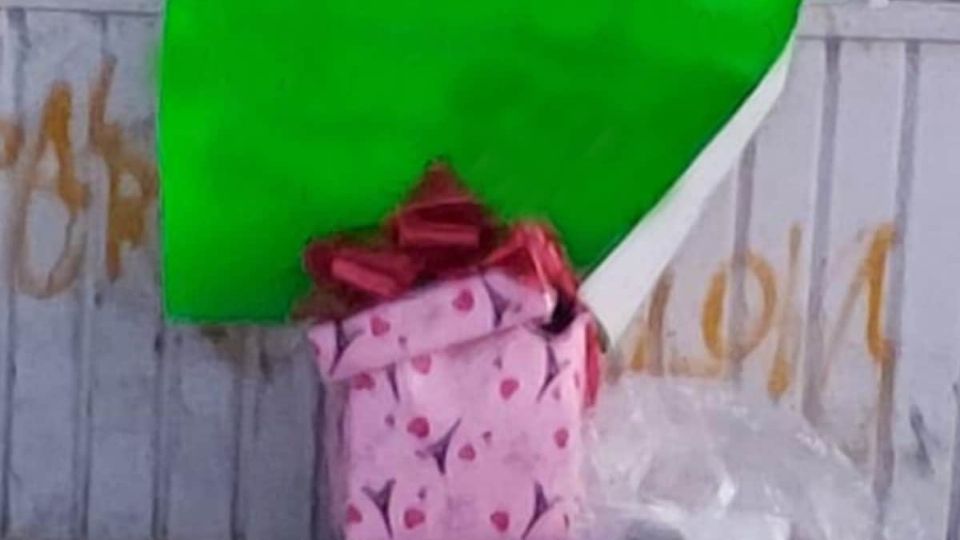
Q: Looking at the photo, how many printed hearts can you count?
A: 11